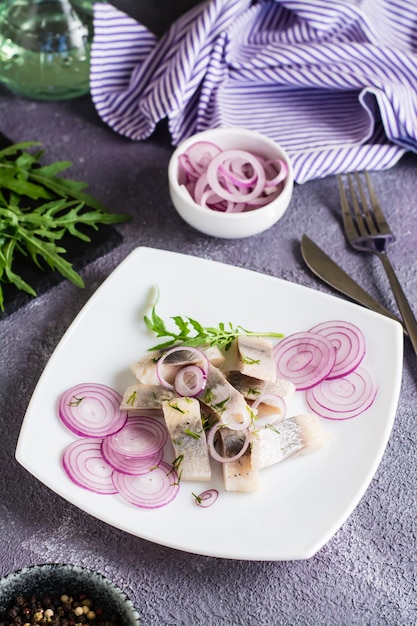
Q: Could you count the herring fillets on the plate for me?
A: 8